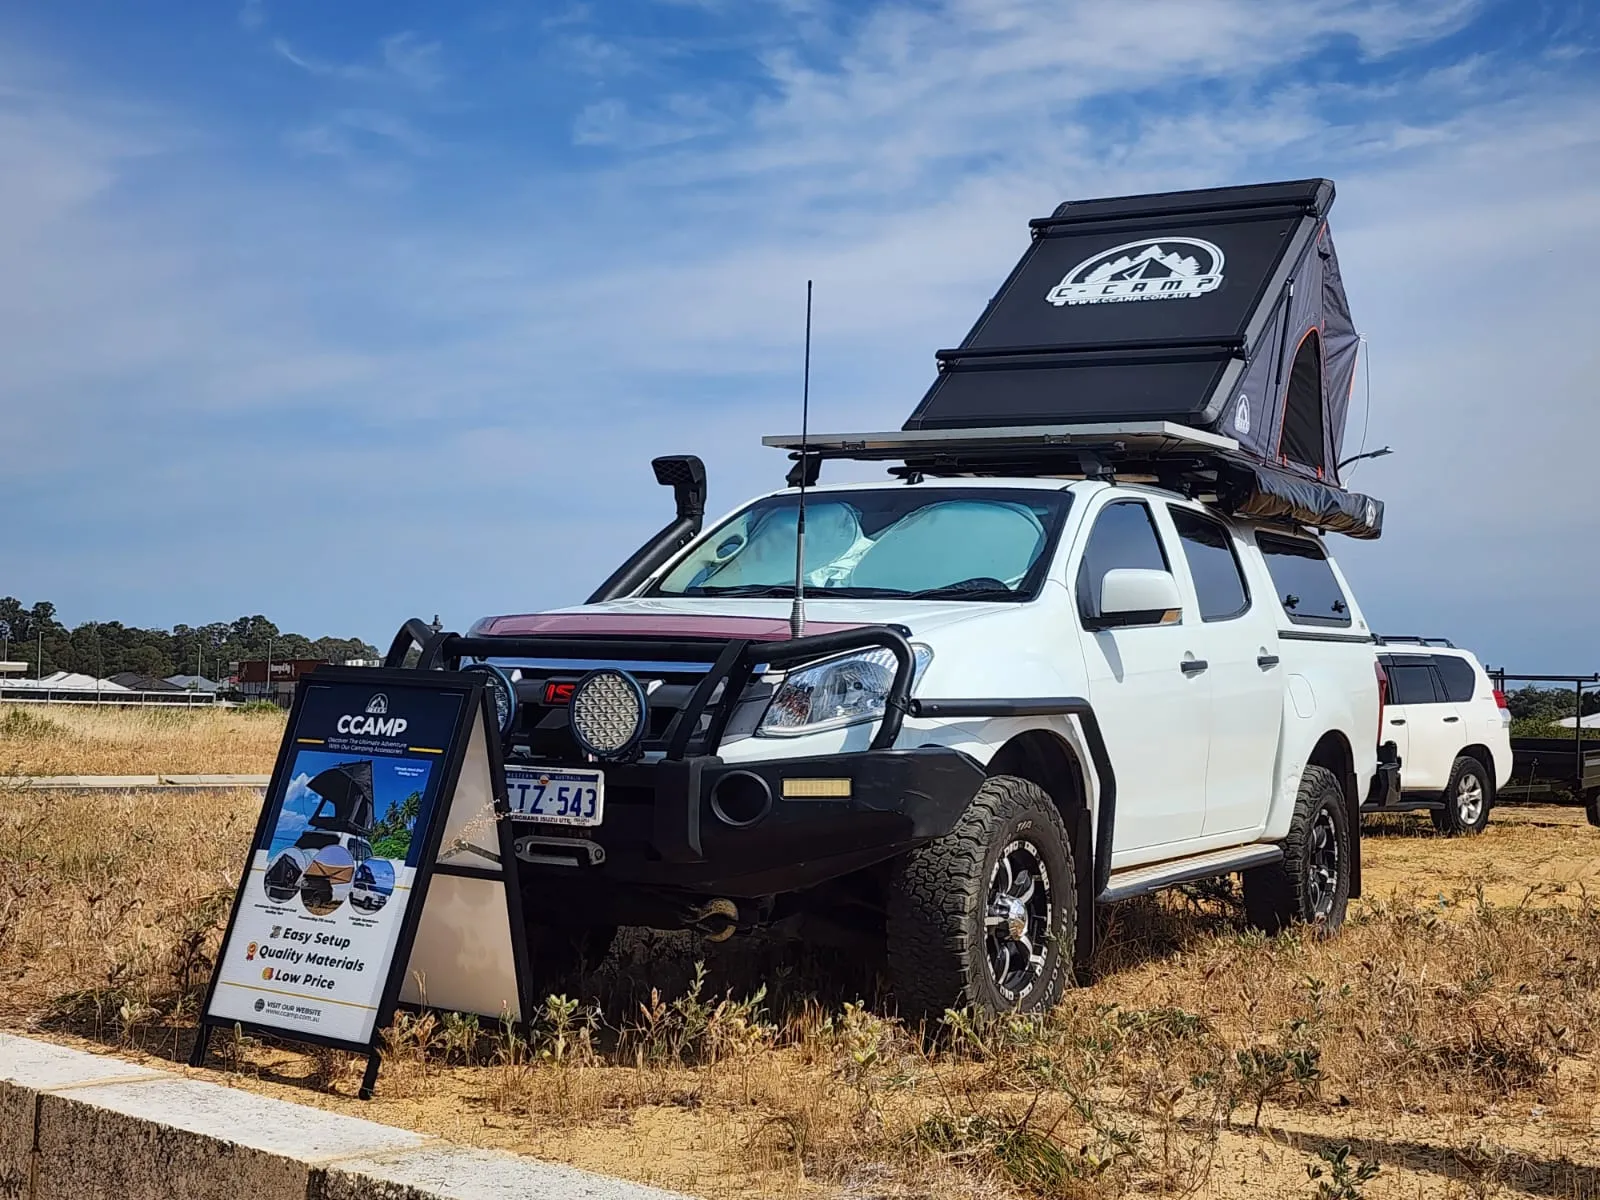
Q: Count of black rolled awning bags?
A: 1